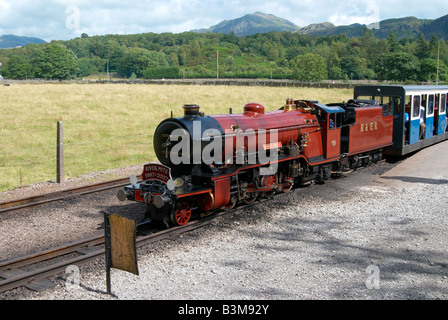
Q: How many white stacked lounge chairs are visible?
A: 0